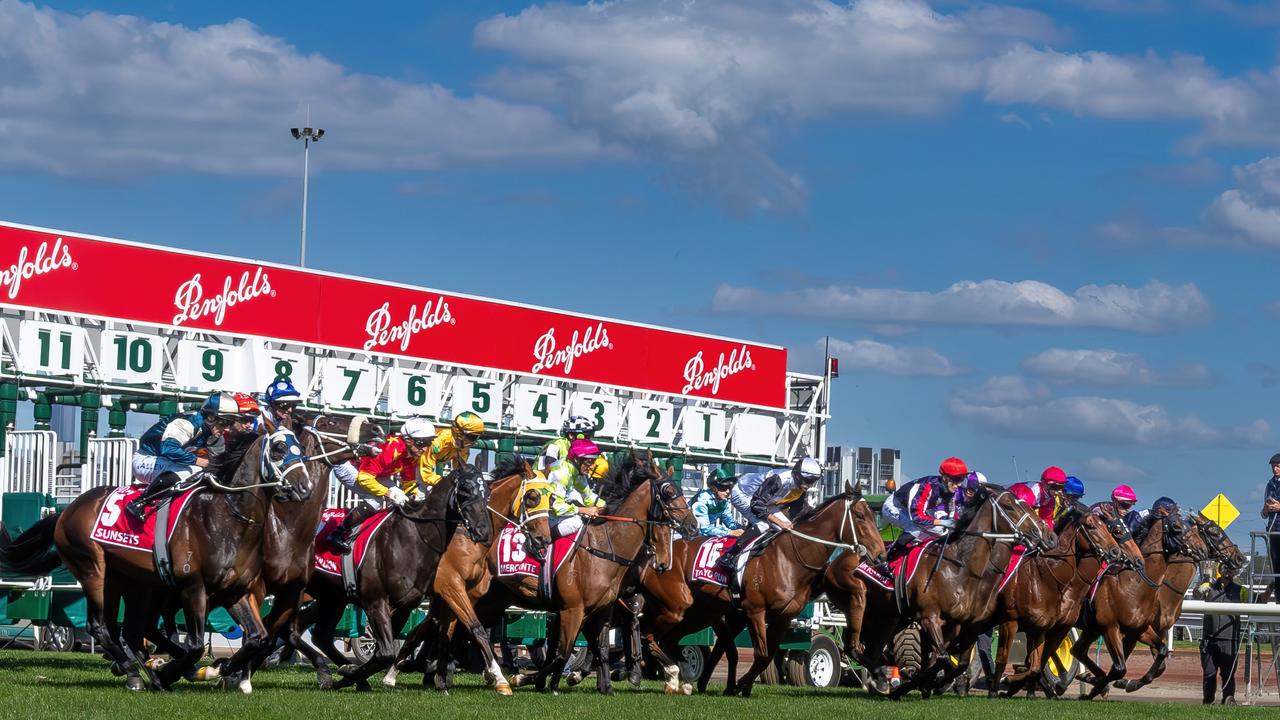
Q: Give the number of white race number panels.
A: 11